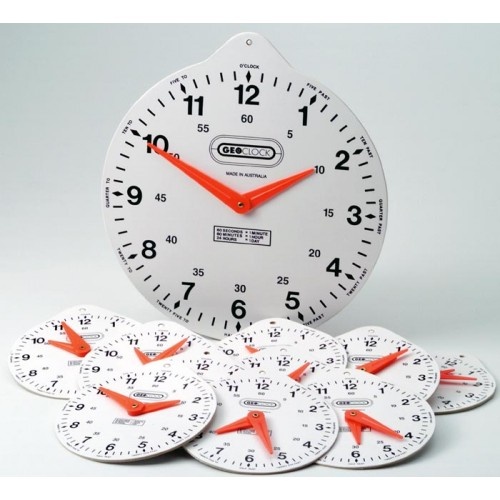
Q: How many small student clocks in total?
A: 10